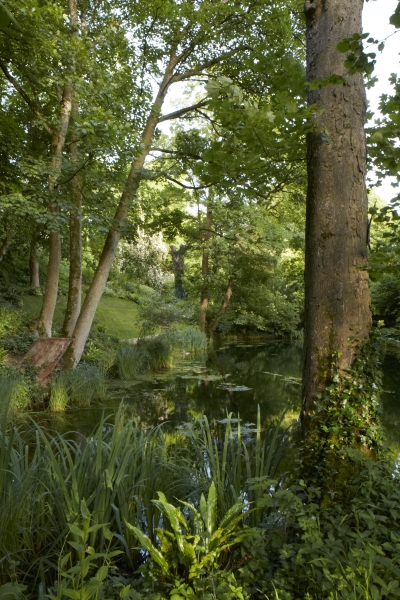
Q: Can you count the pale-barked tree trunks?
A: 3